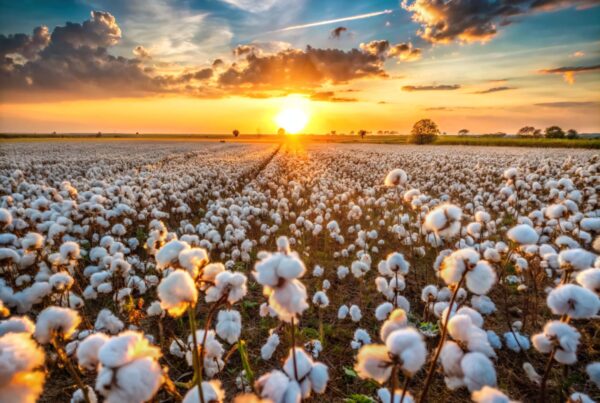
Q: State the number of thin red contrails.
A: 0